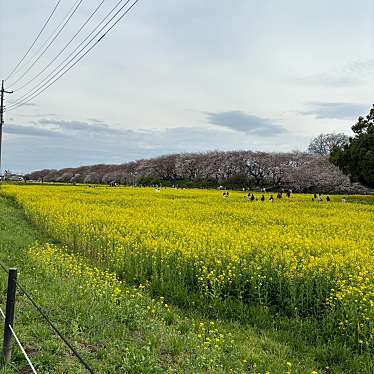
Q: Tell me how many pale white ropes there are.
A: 1